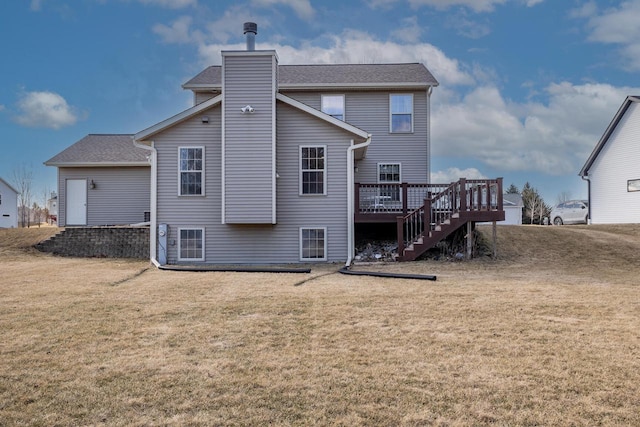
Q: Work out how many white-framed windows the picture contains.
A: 7